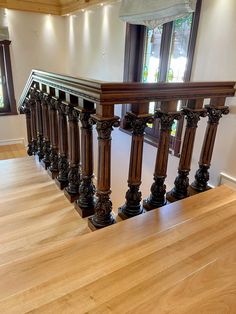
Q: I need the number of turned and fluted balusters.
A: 13